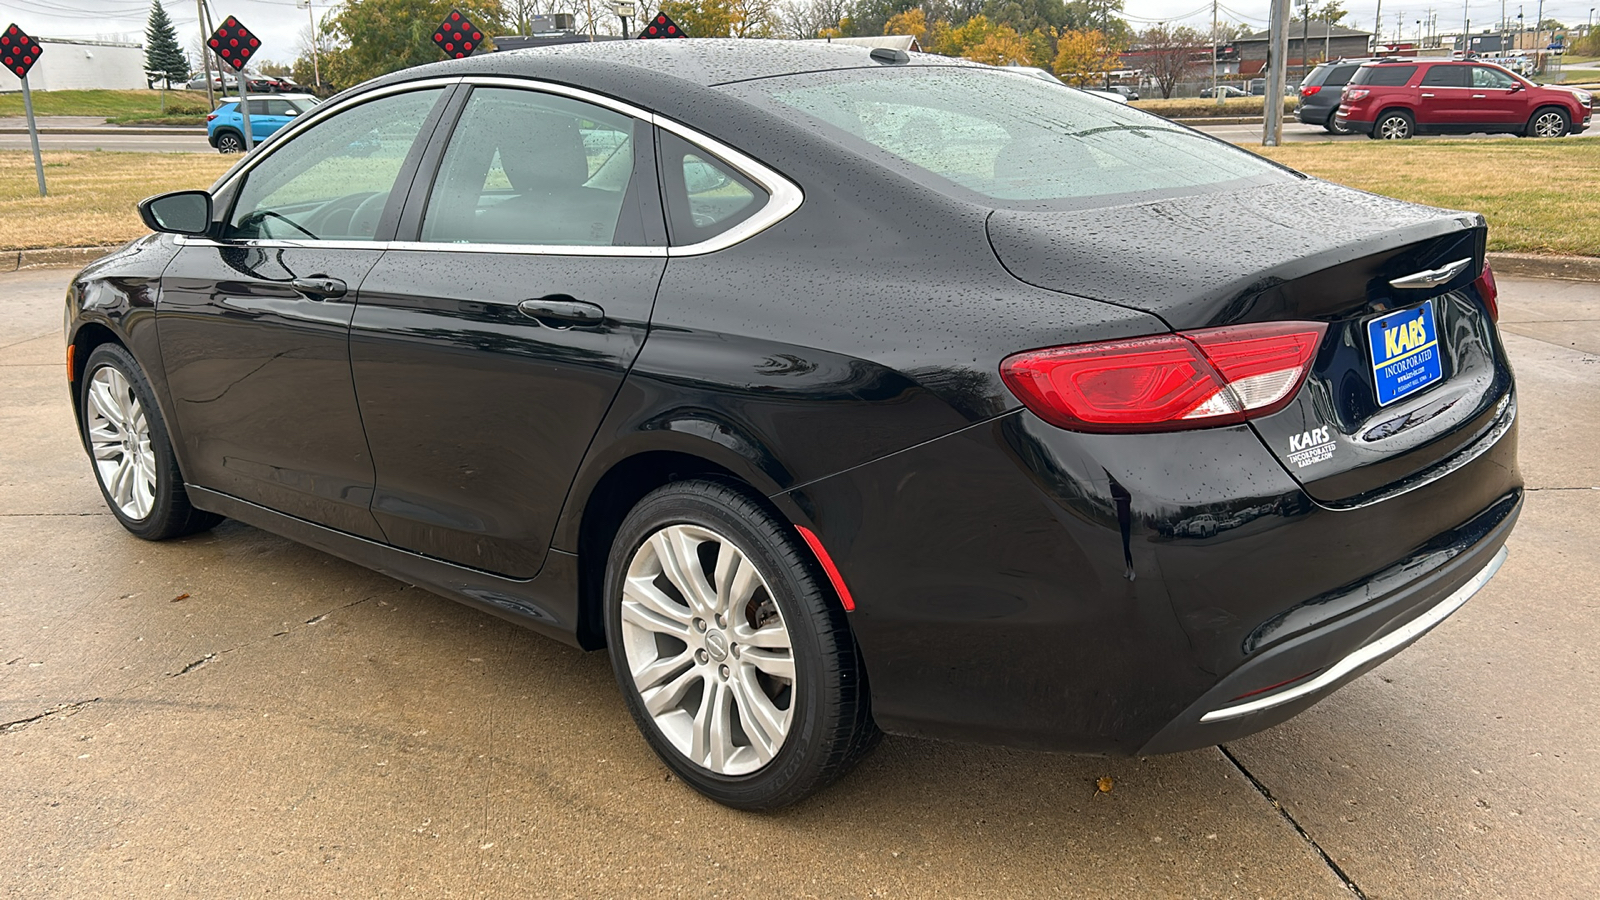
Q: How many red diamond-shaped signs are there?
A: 4